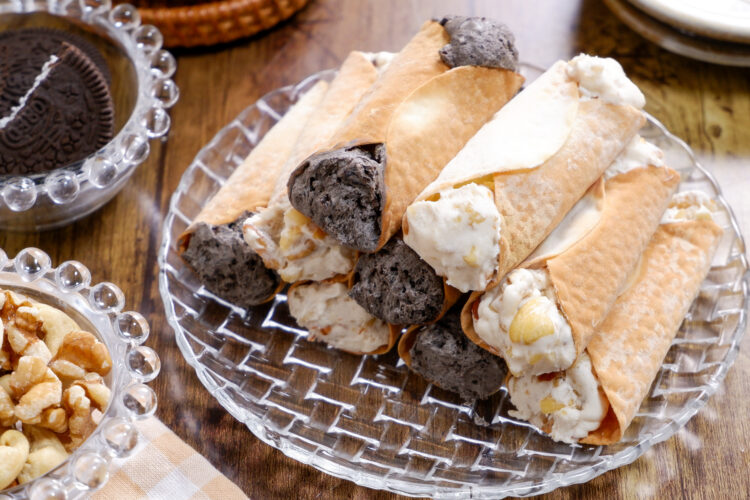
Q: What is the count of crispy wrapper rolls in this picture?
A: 9